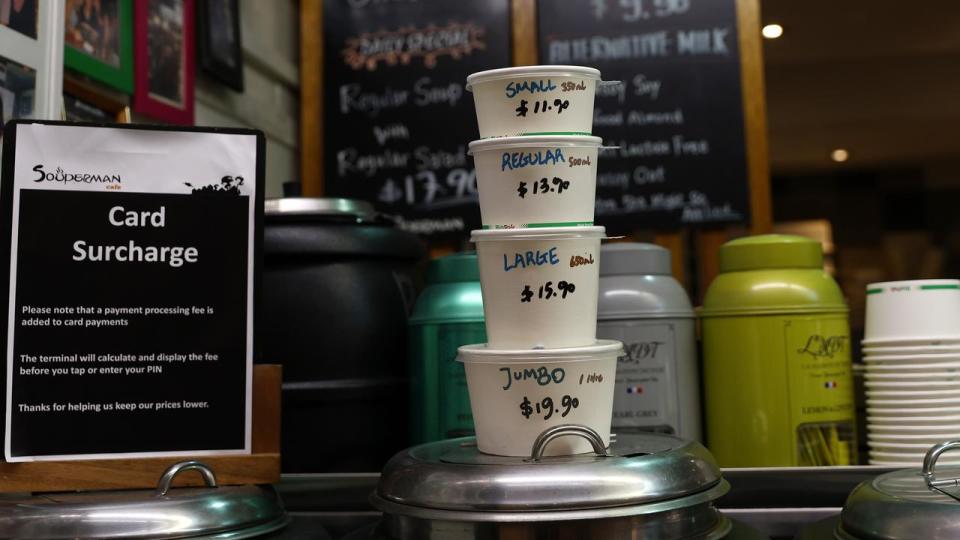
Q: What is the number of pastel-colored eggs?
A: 0